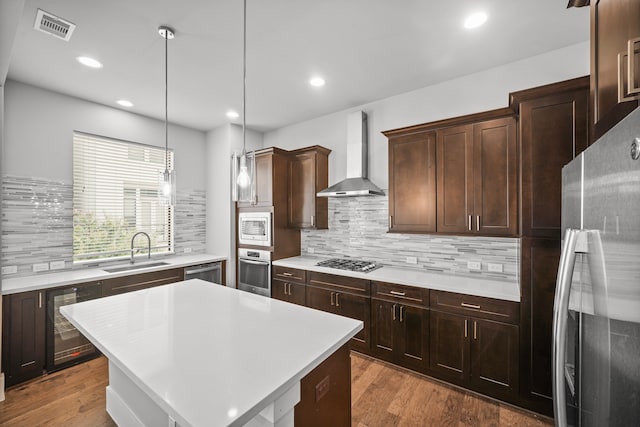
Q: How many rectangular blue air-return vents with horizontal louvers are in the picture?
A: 0